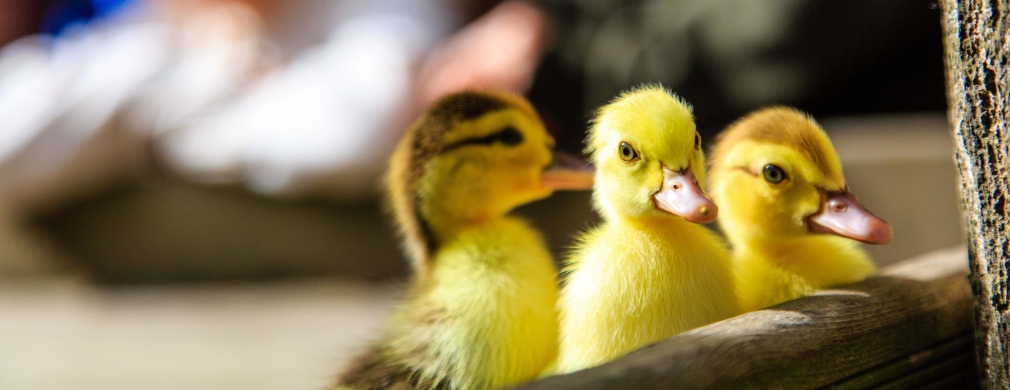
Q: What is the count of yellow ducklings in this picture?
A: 3